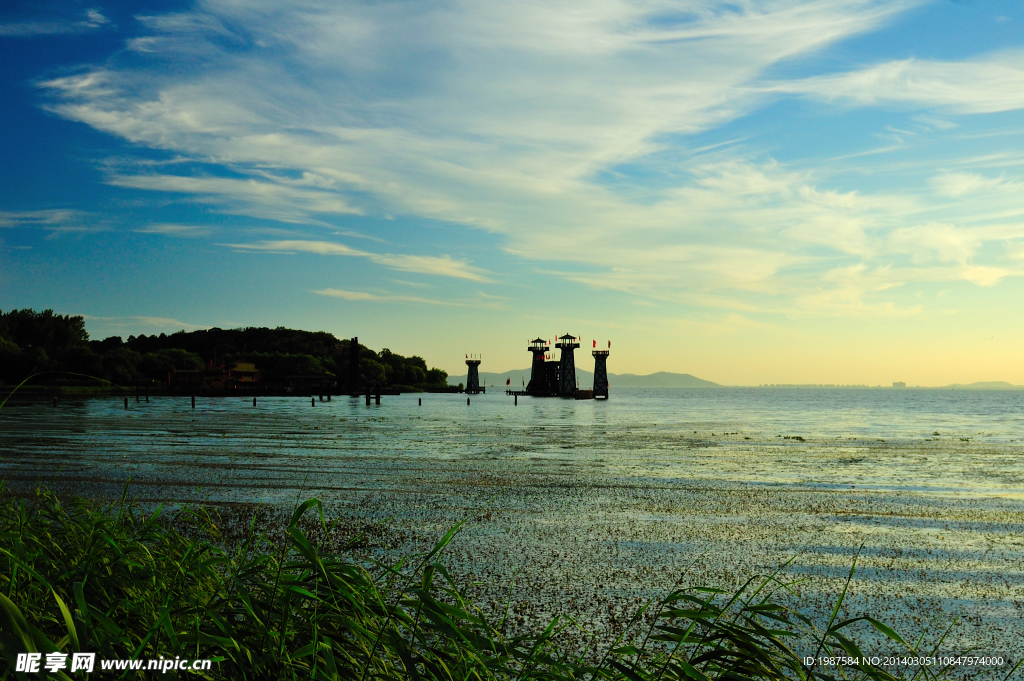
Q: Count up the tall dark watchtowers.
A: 4